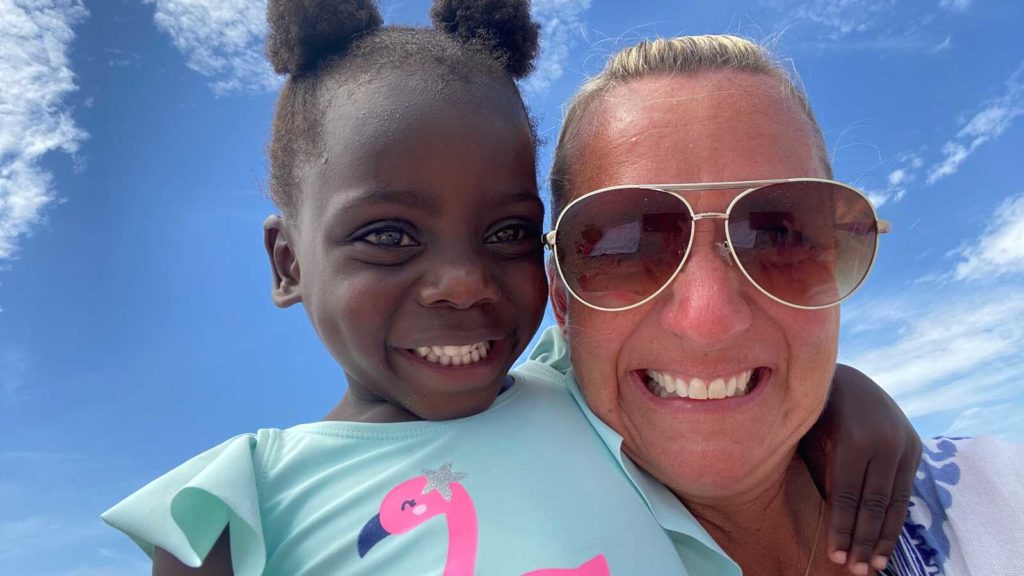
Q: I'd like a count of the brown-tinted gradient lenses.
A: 2